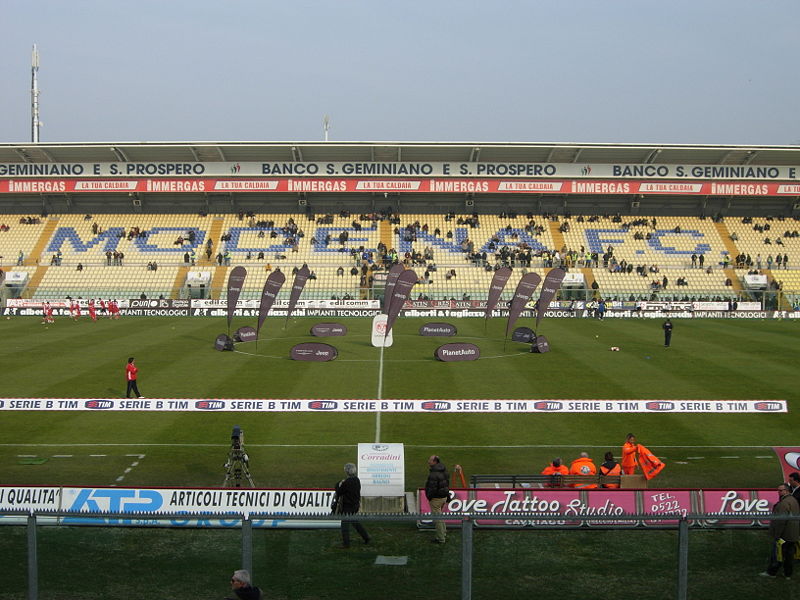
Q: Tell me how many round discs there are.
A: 8